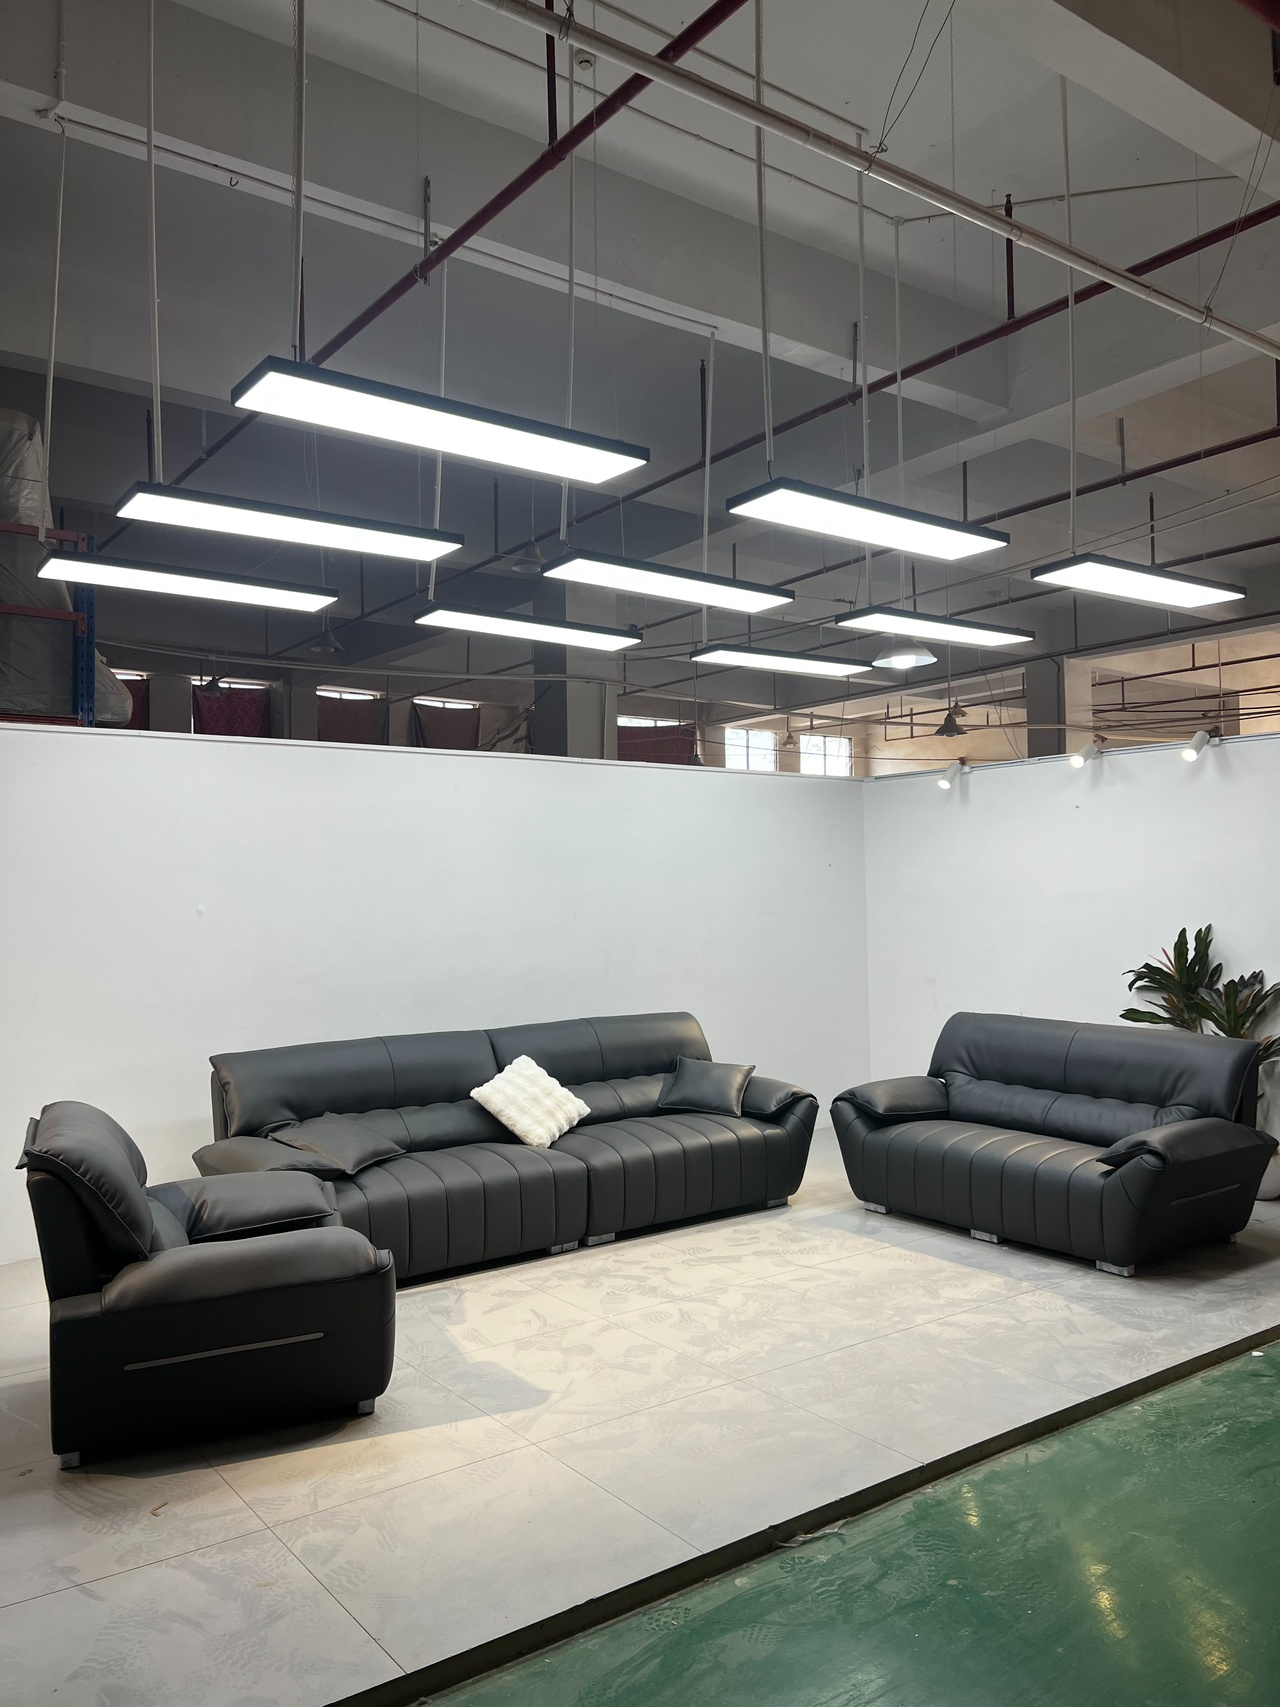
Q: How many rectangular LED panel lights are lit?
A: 9